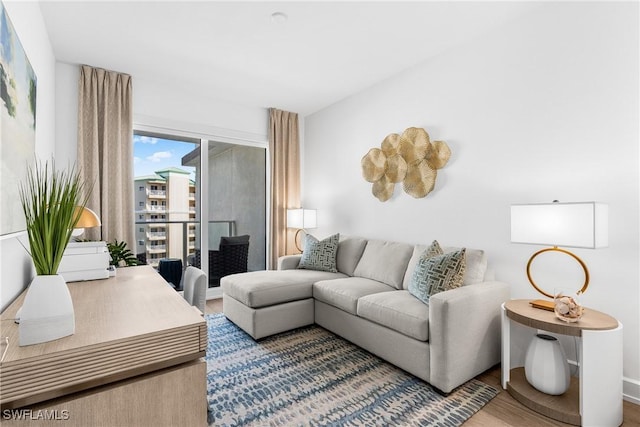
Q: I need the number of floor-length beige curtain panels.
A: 2